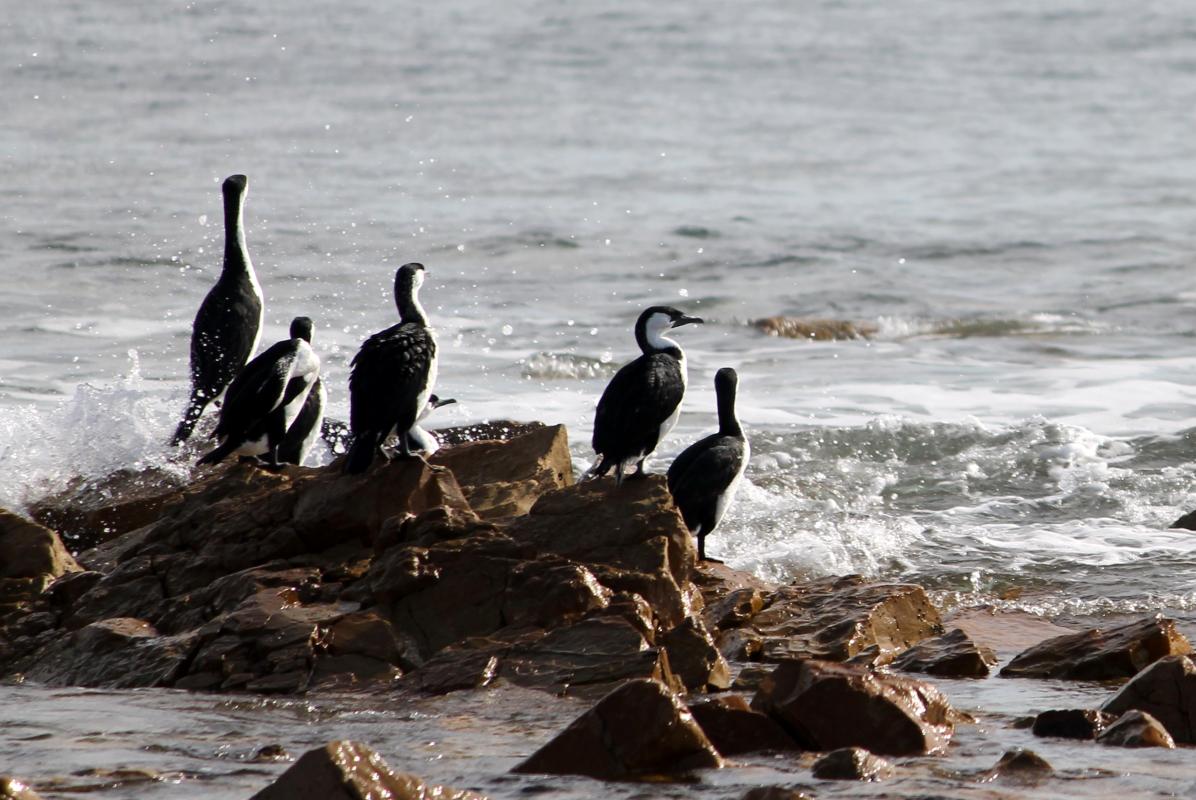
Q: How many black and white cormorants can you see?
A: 7